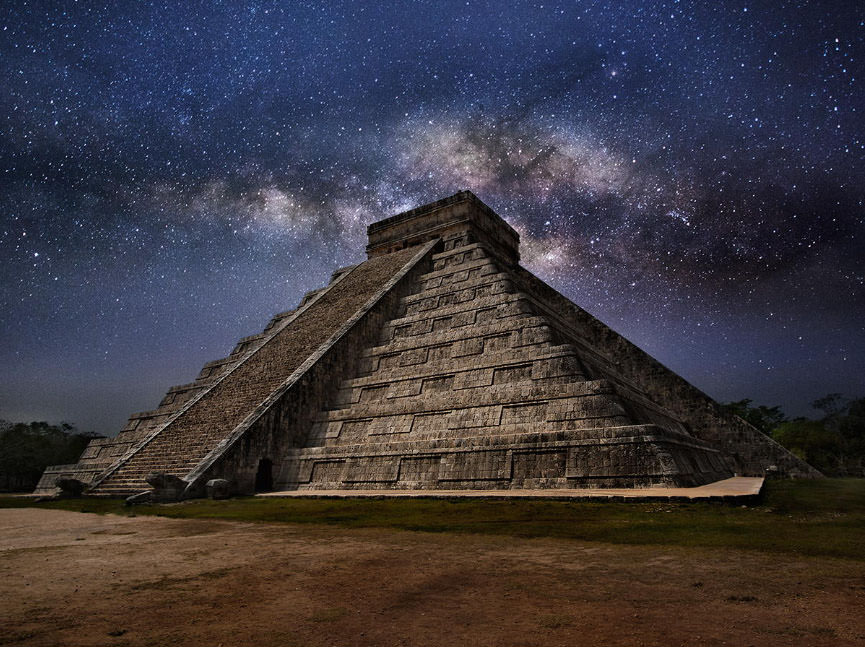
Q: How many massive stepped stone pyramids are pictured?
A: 1